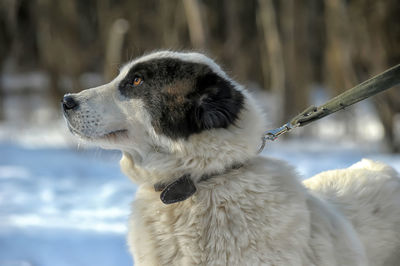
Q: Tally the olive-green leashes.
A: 1